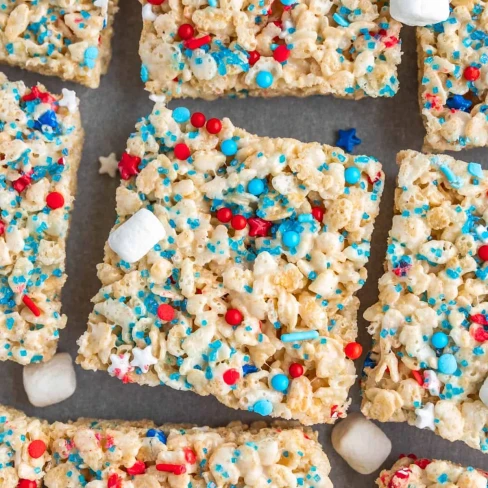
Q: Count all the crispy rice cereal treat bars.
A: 8